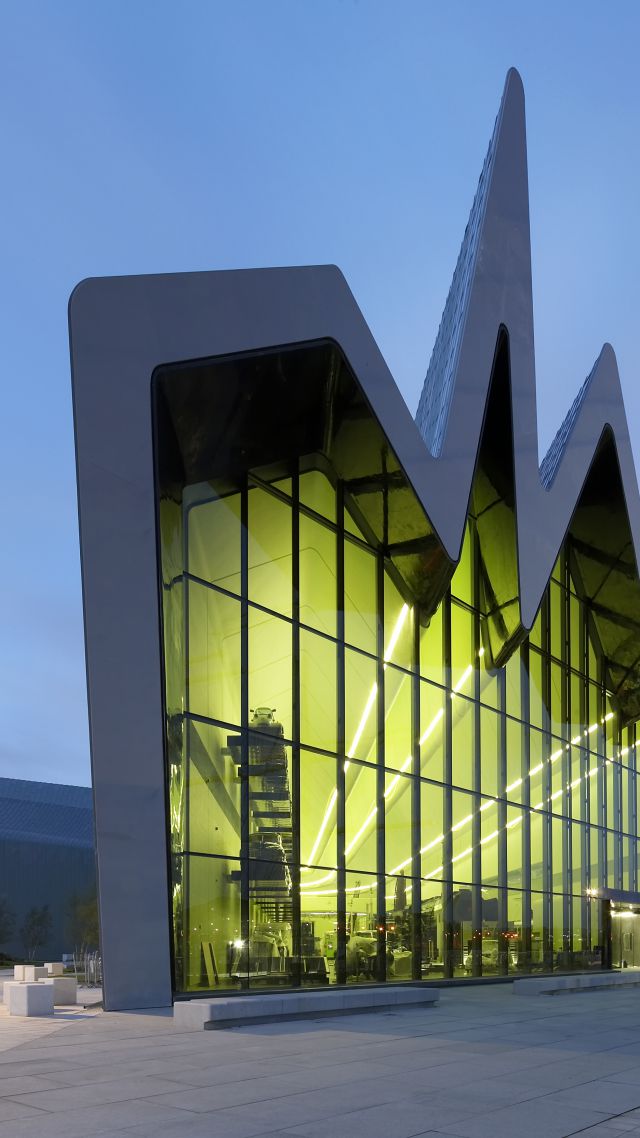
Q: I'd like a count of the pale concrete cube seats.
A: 6